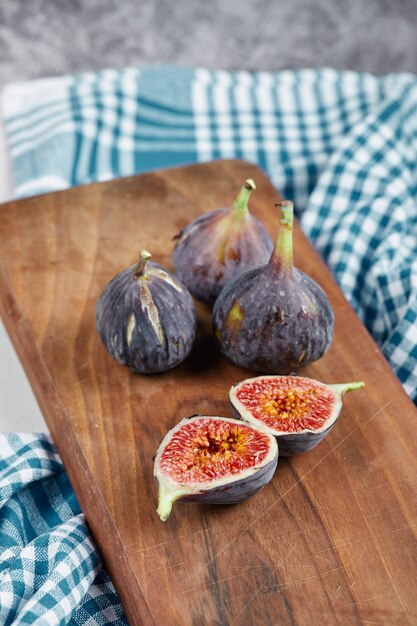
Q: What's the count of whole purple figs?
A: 3